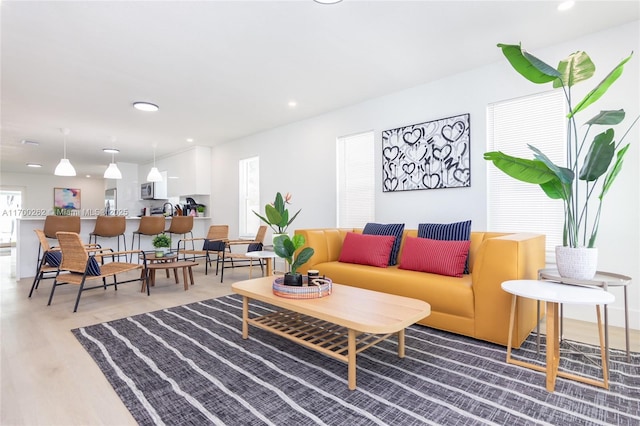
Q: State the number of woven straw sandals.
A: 0